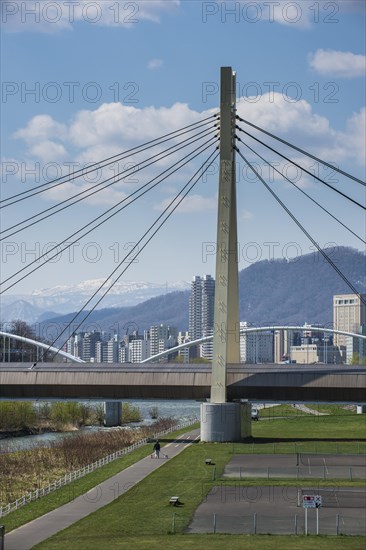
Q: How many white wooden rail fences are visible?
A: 1